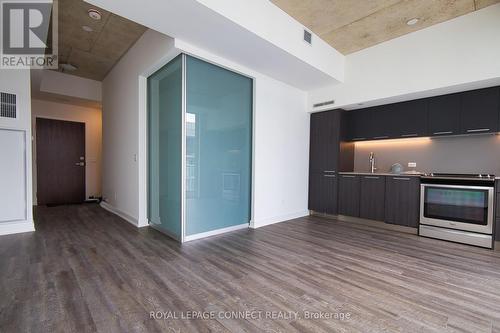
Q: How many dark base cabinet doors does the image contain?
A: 3